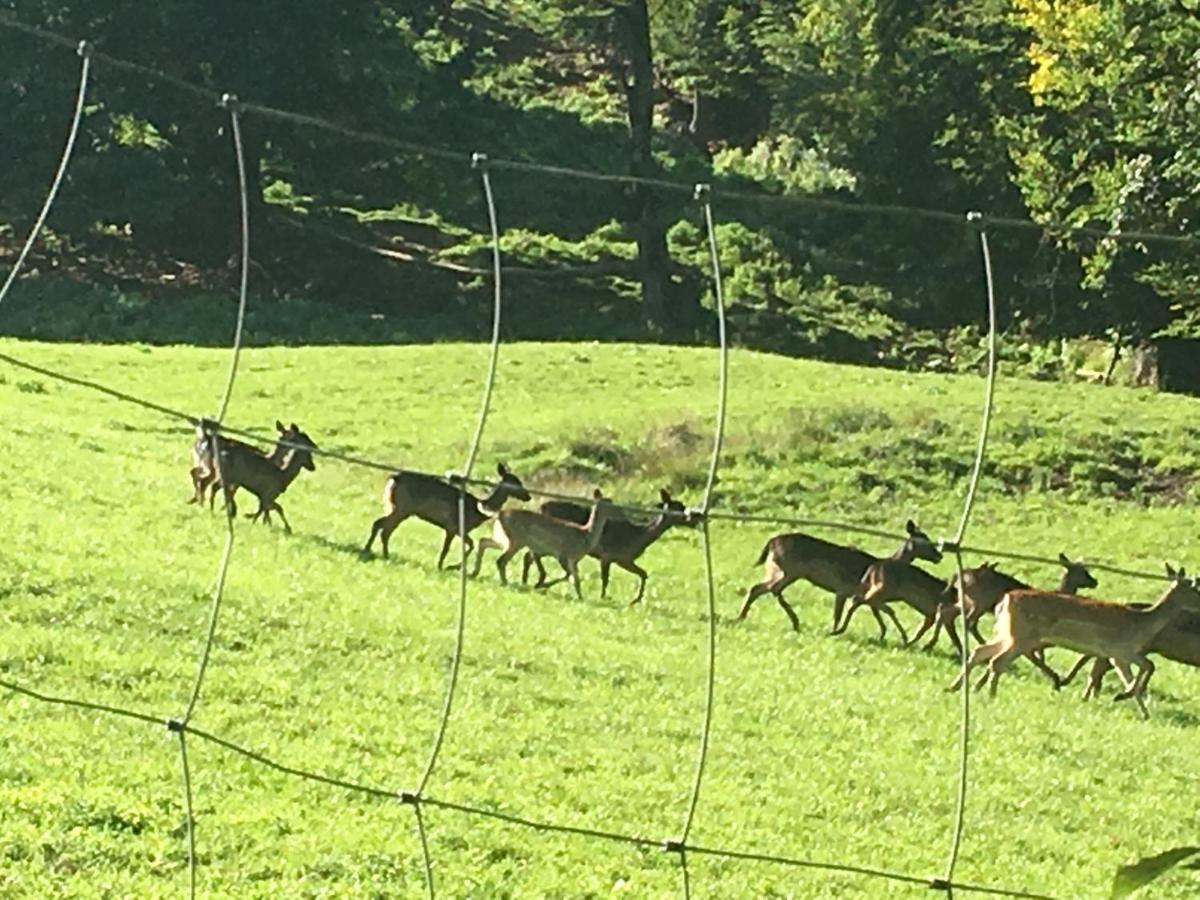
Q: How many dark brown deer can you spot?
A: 8